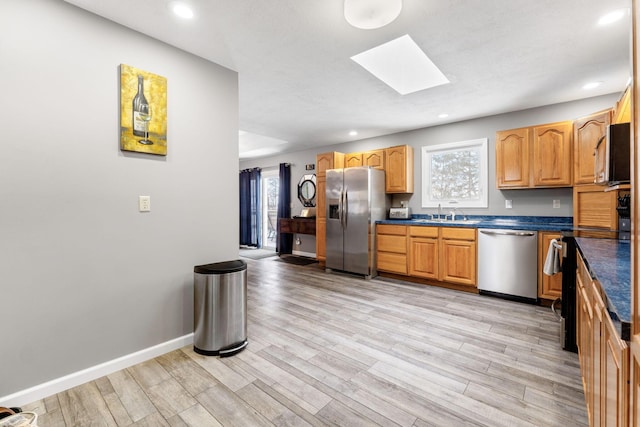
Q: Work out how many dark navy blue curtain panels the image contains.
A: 2